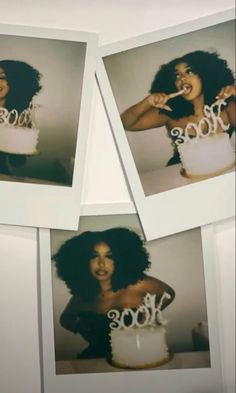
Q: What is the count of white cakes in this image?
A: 3